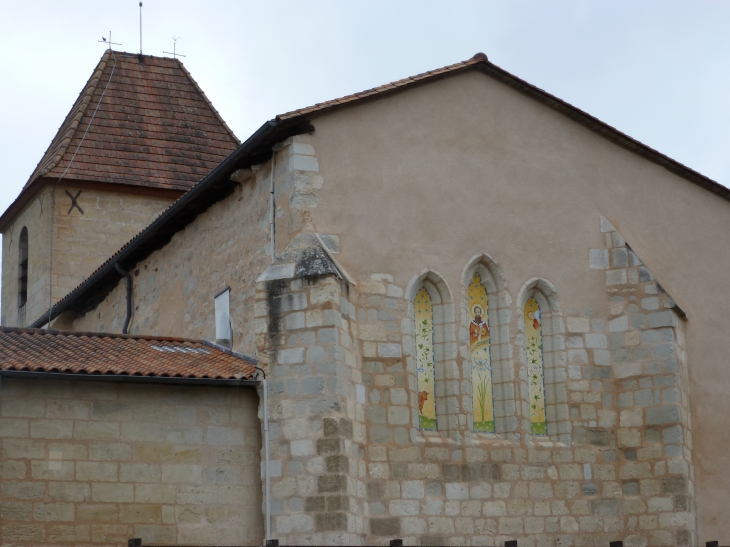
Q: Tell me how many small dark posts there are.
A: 6